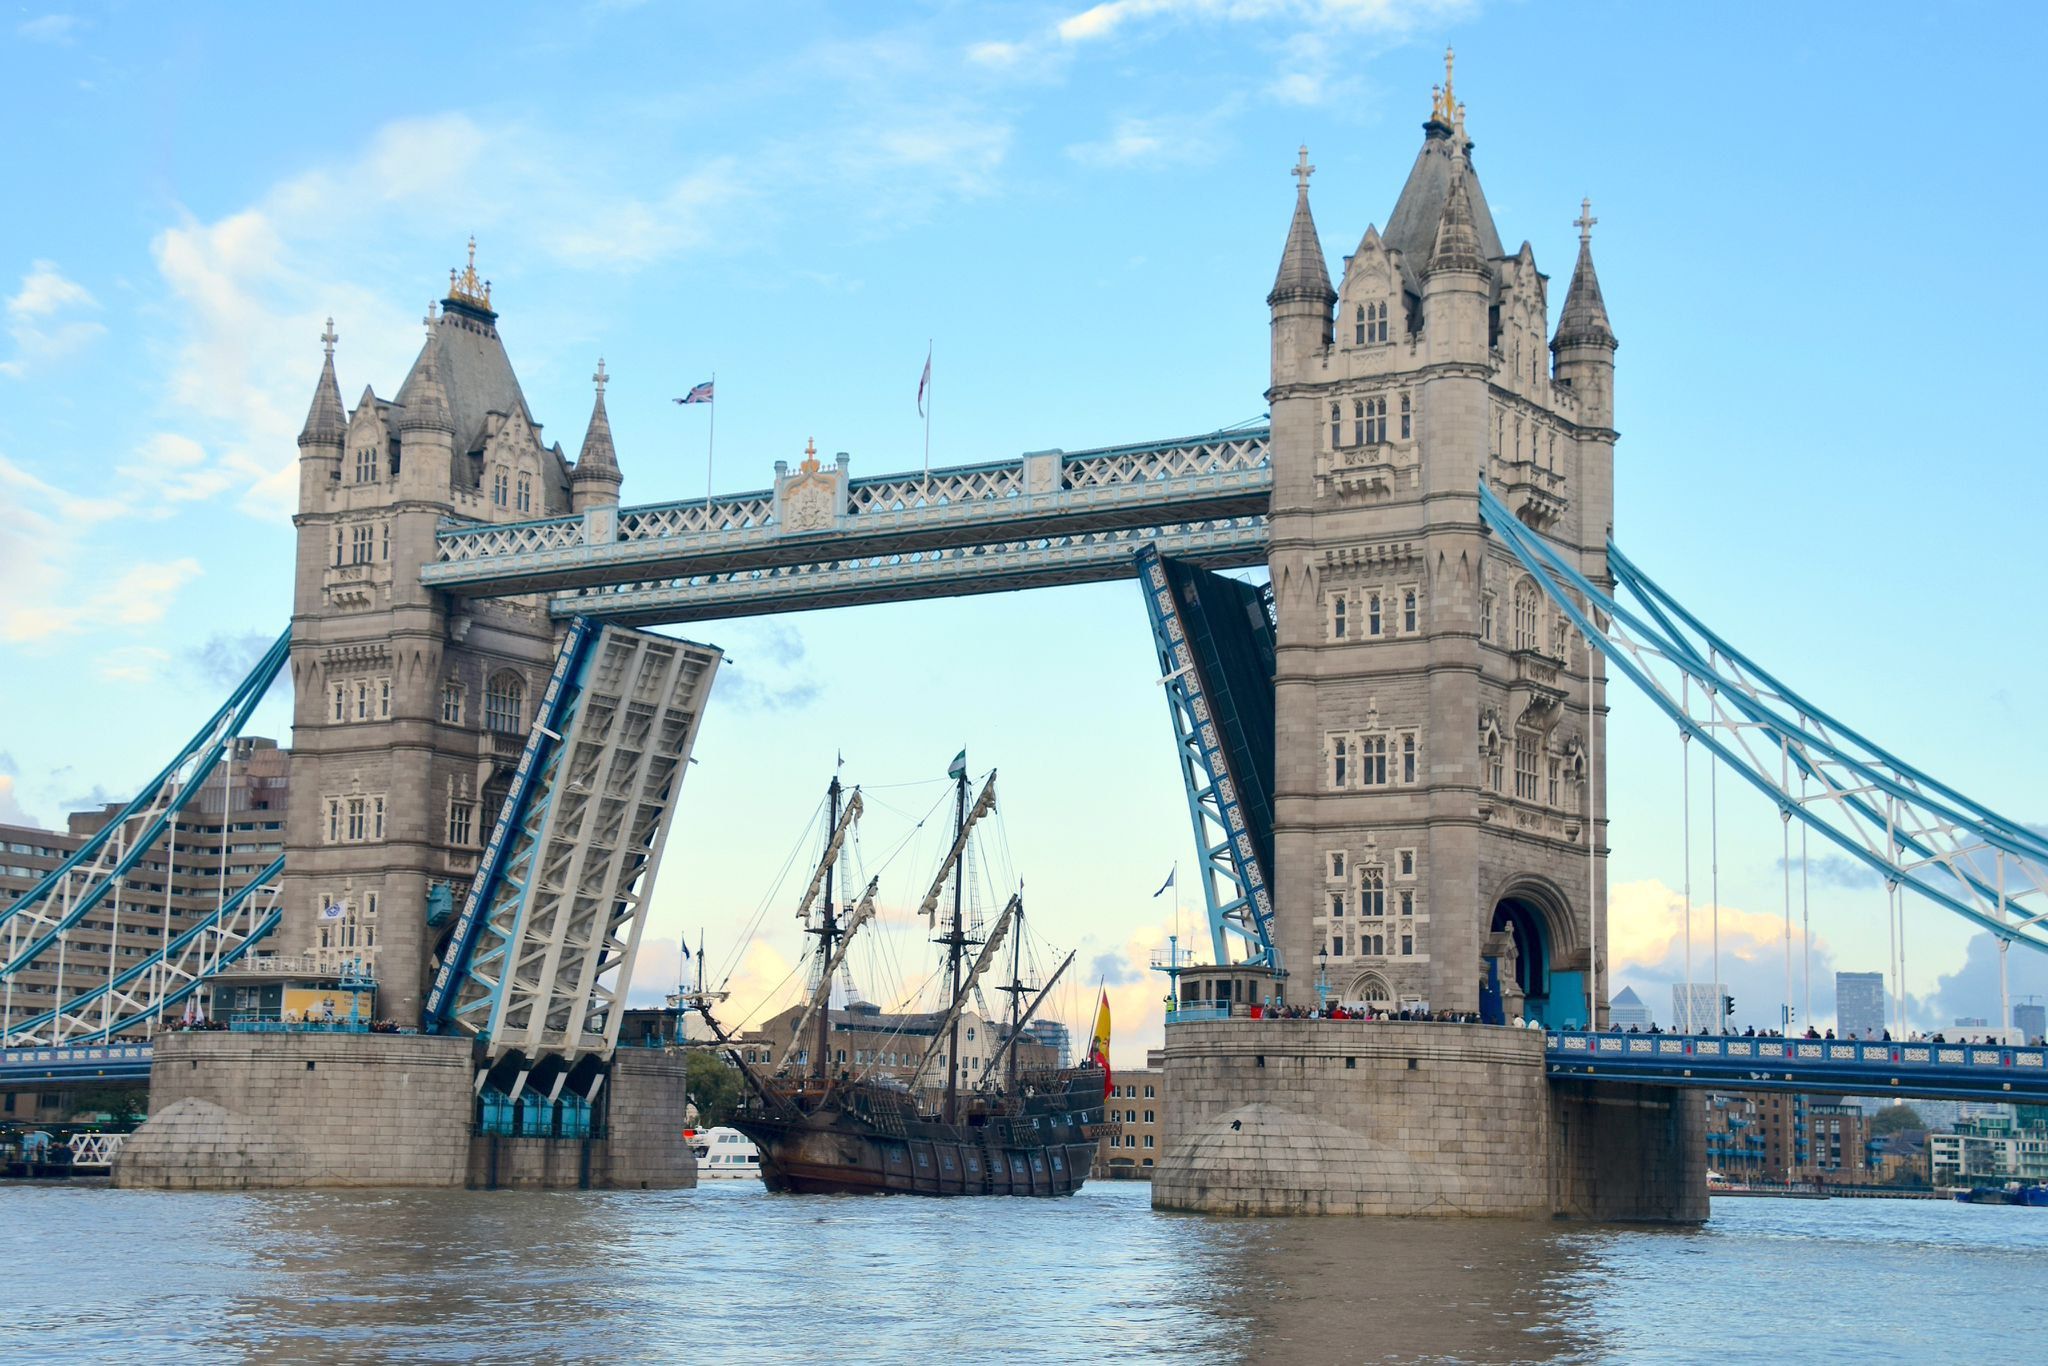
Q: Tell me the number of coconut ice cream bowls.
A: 0